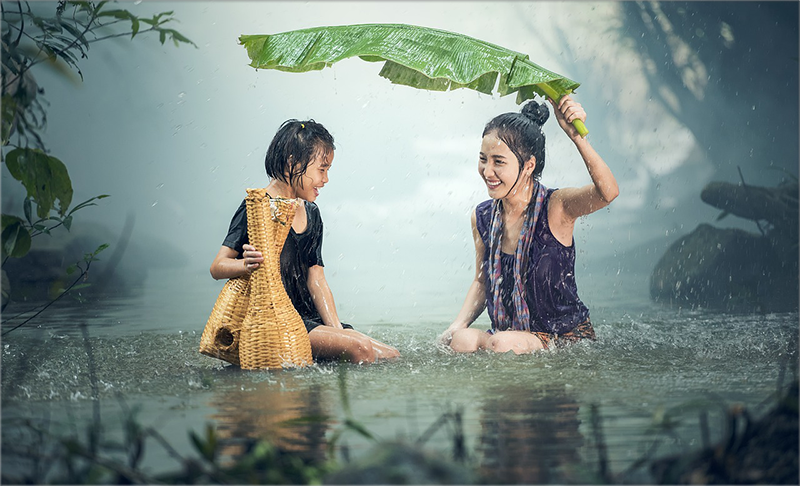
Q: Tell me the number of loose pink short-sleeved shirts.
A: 0